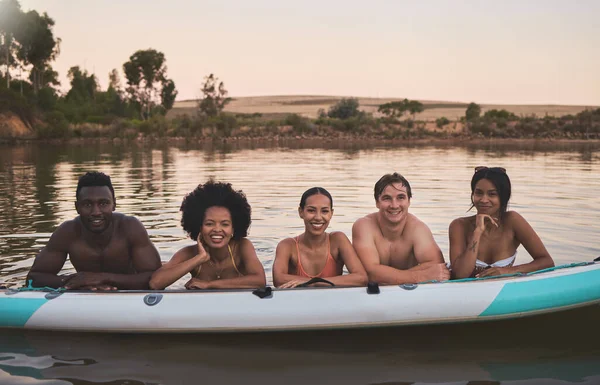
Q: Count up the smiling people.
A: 5